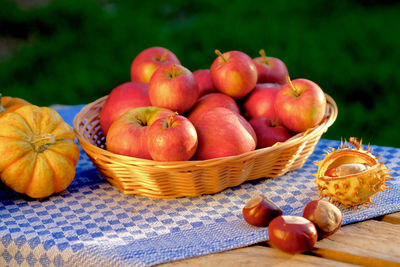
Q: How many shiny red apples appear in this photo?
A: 13